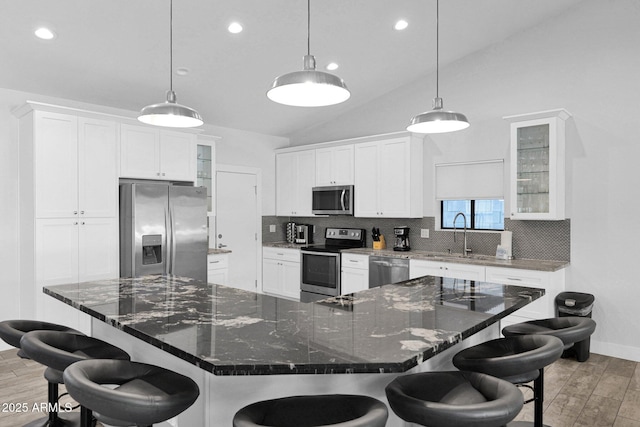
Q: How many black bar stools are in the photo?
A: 7